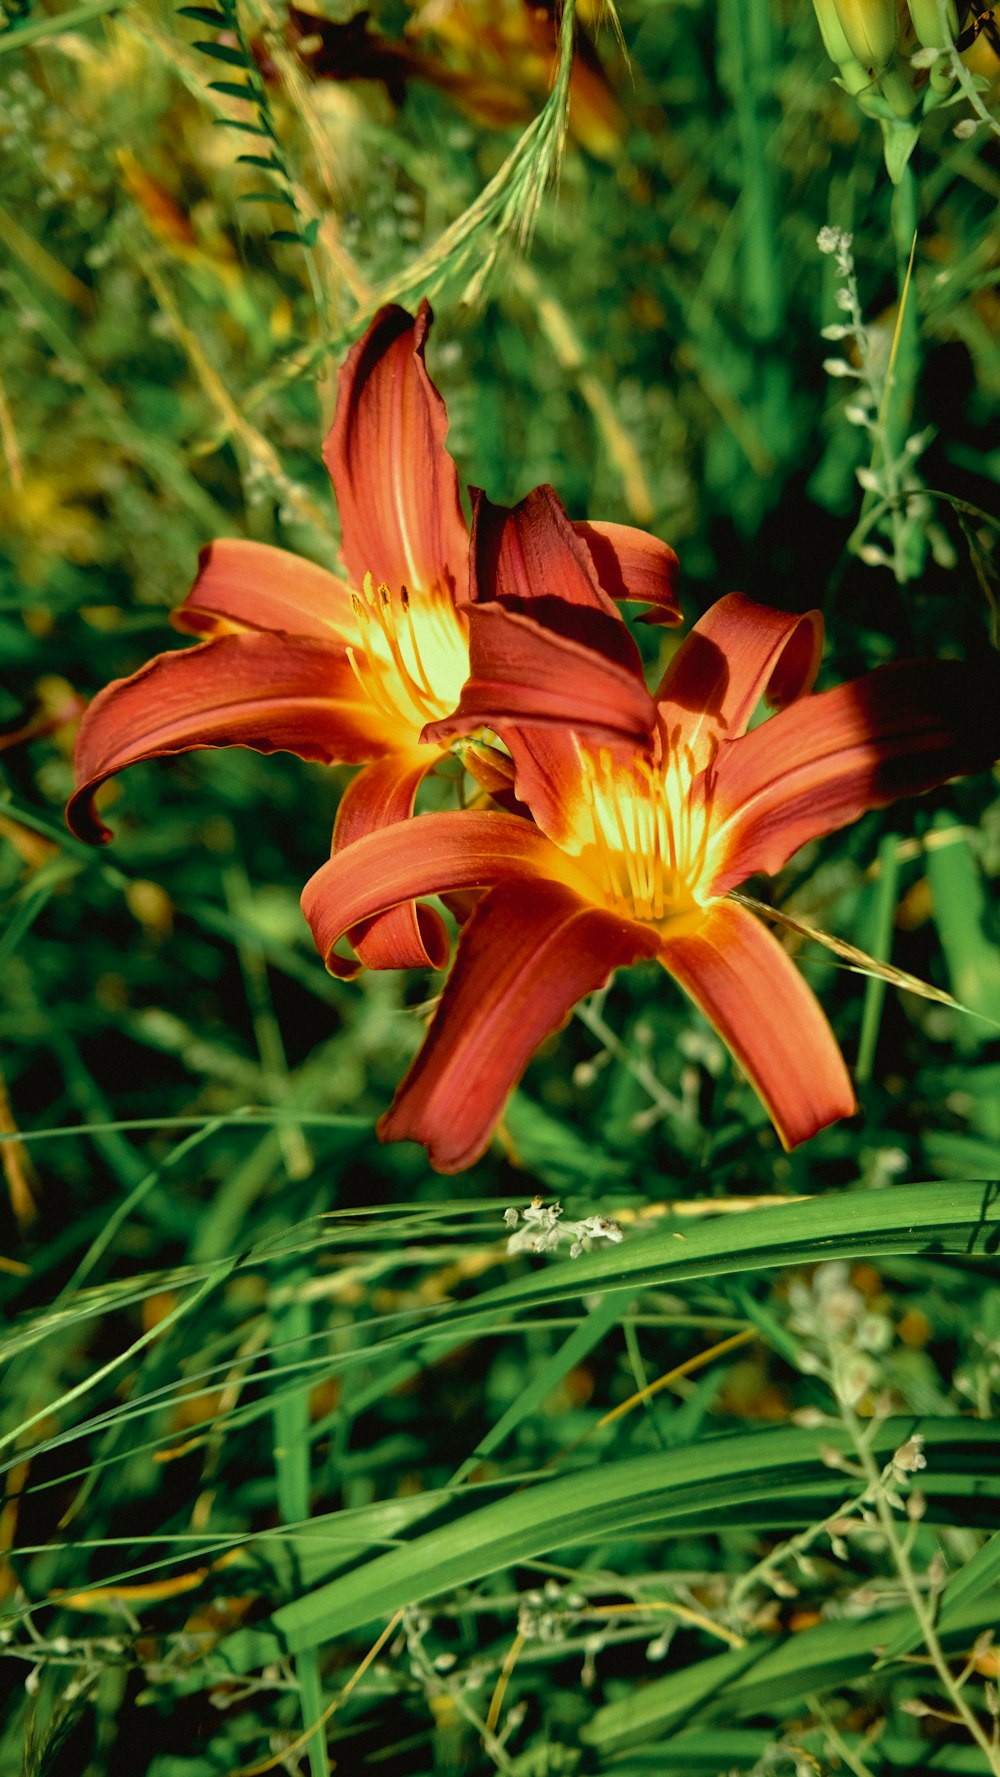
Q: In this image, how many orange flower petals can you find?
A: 12